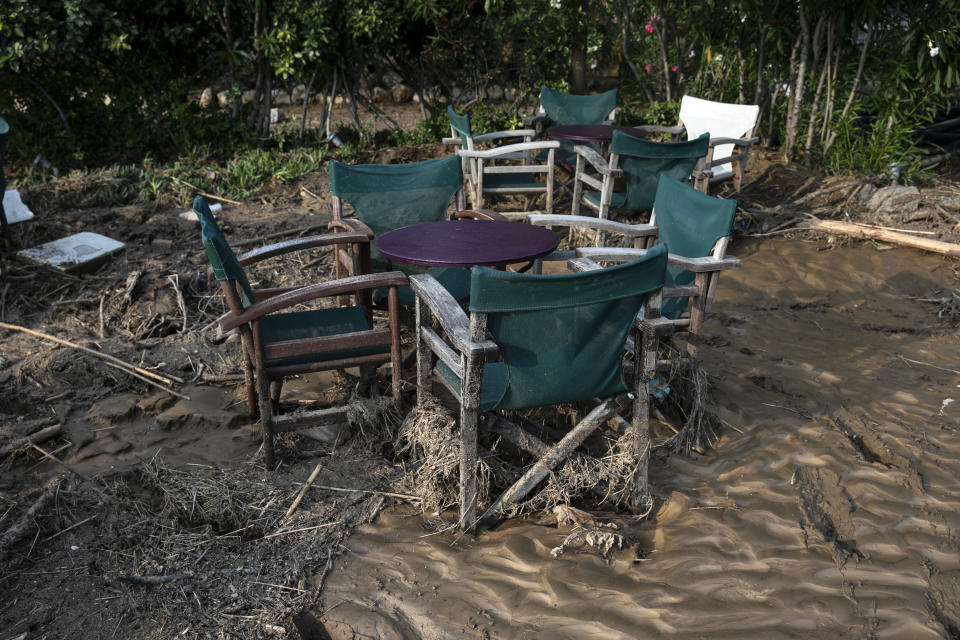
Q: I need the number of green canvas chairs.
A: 7